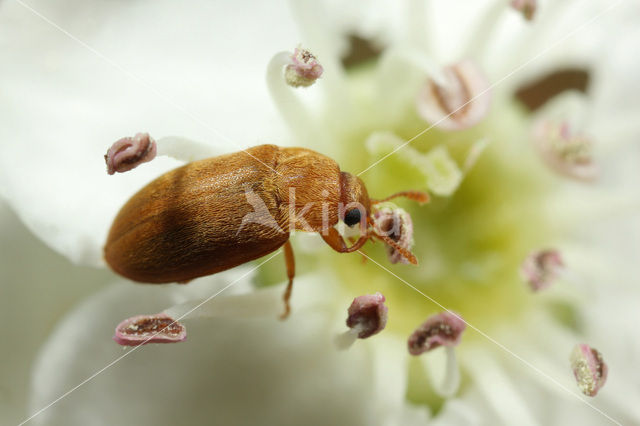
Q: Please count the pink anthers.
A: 11